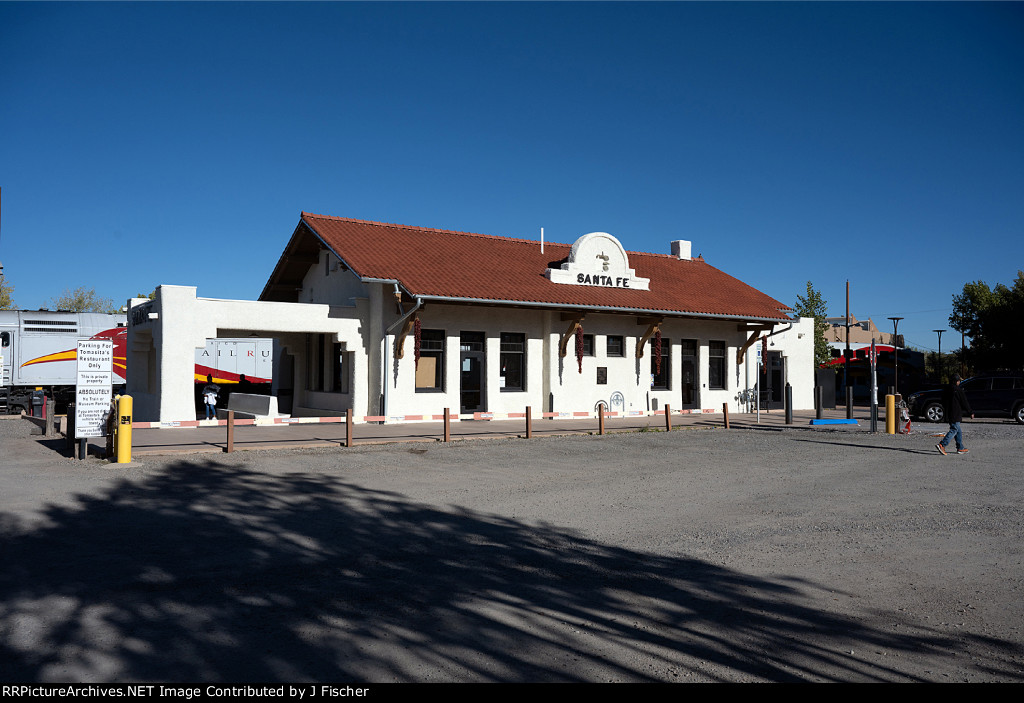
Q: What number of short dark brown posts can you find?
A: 7